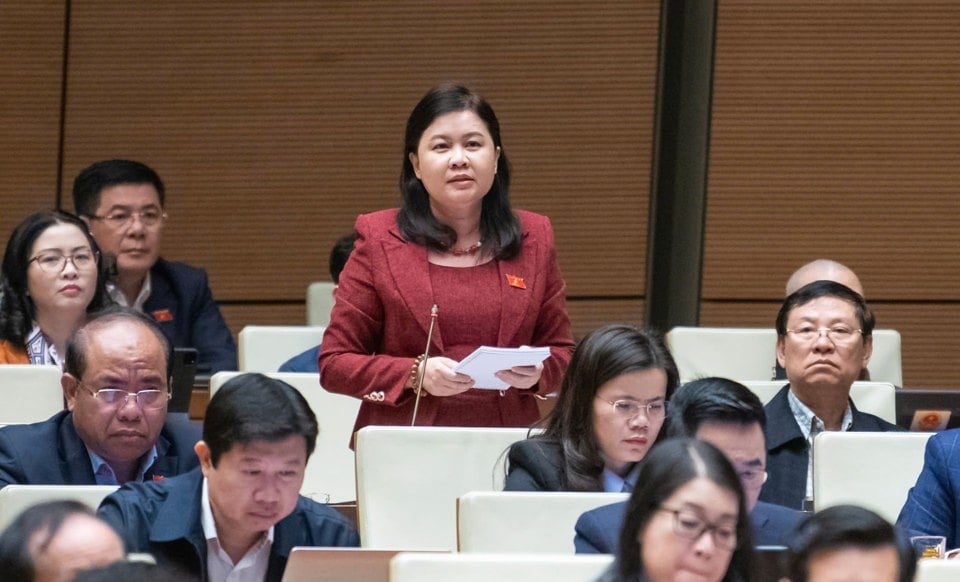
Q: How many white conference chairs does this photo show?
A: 12